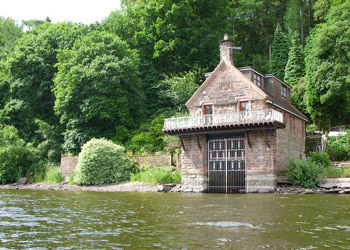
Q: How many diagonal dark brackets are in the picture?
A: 4